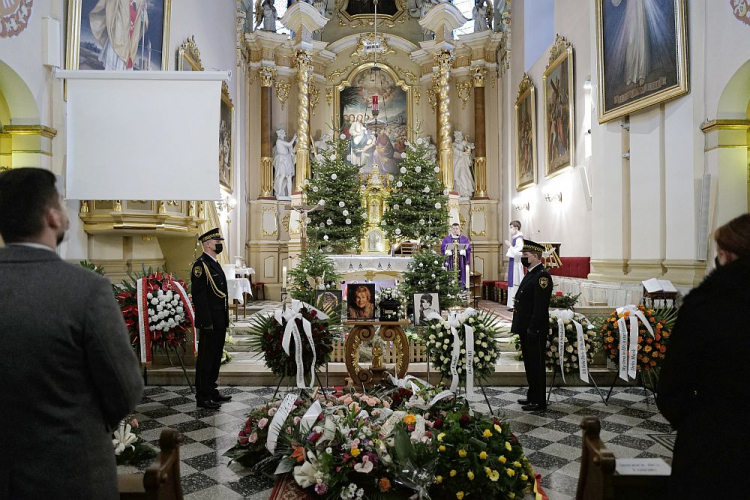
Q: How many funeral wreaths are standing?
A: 5